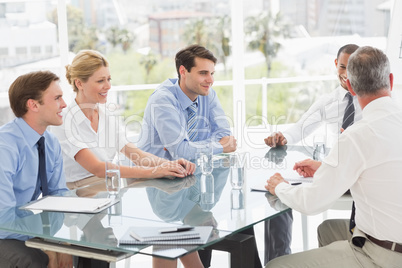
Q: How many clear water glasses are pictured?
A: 4